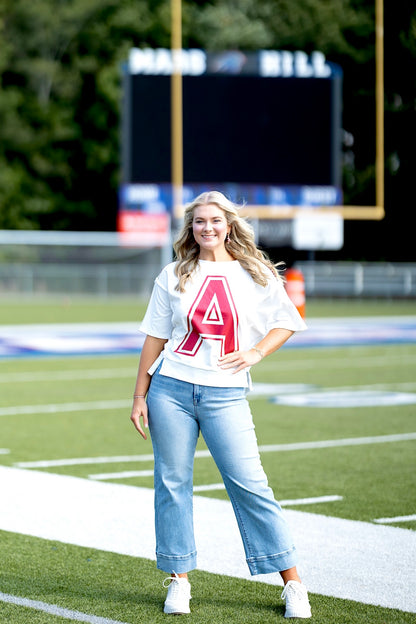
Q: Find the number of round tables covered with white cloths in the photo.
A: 0